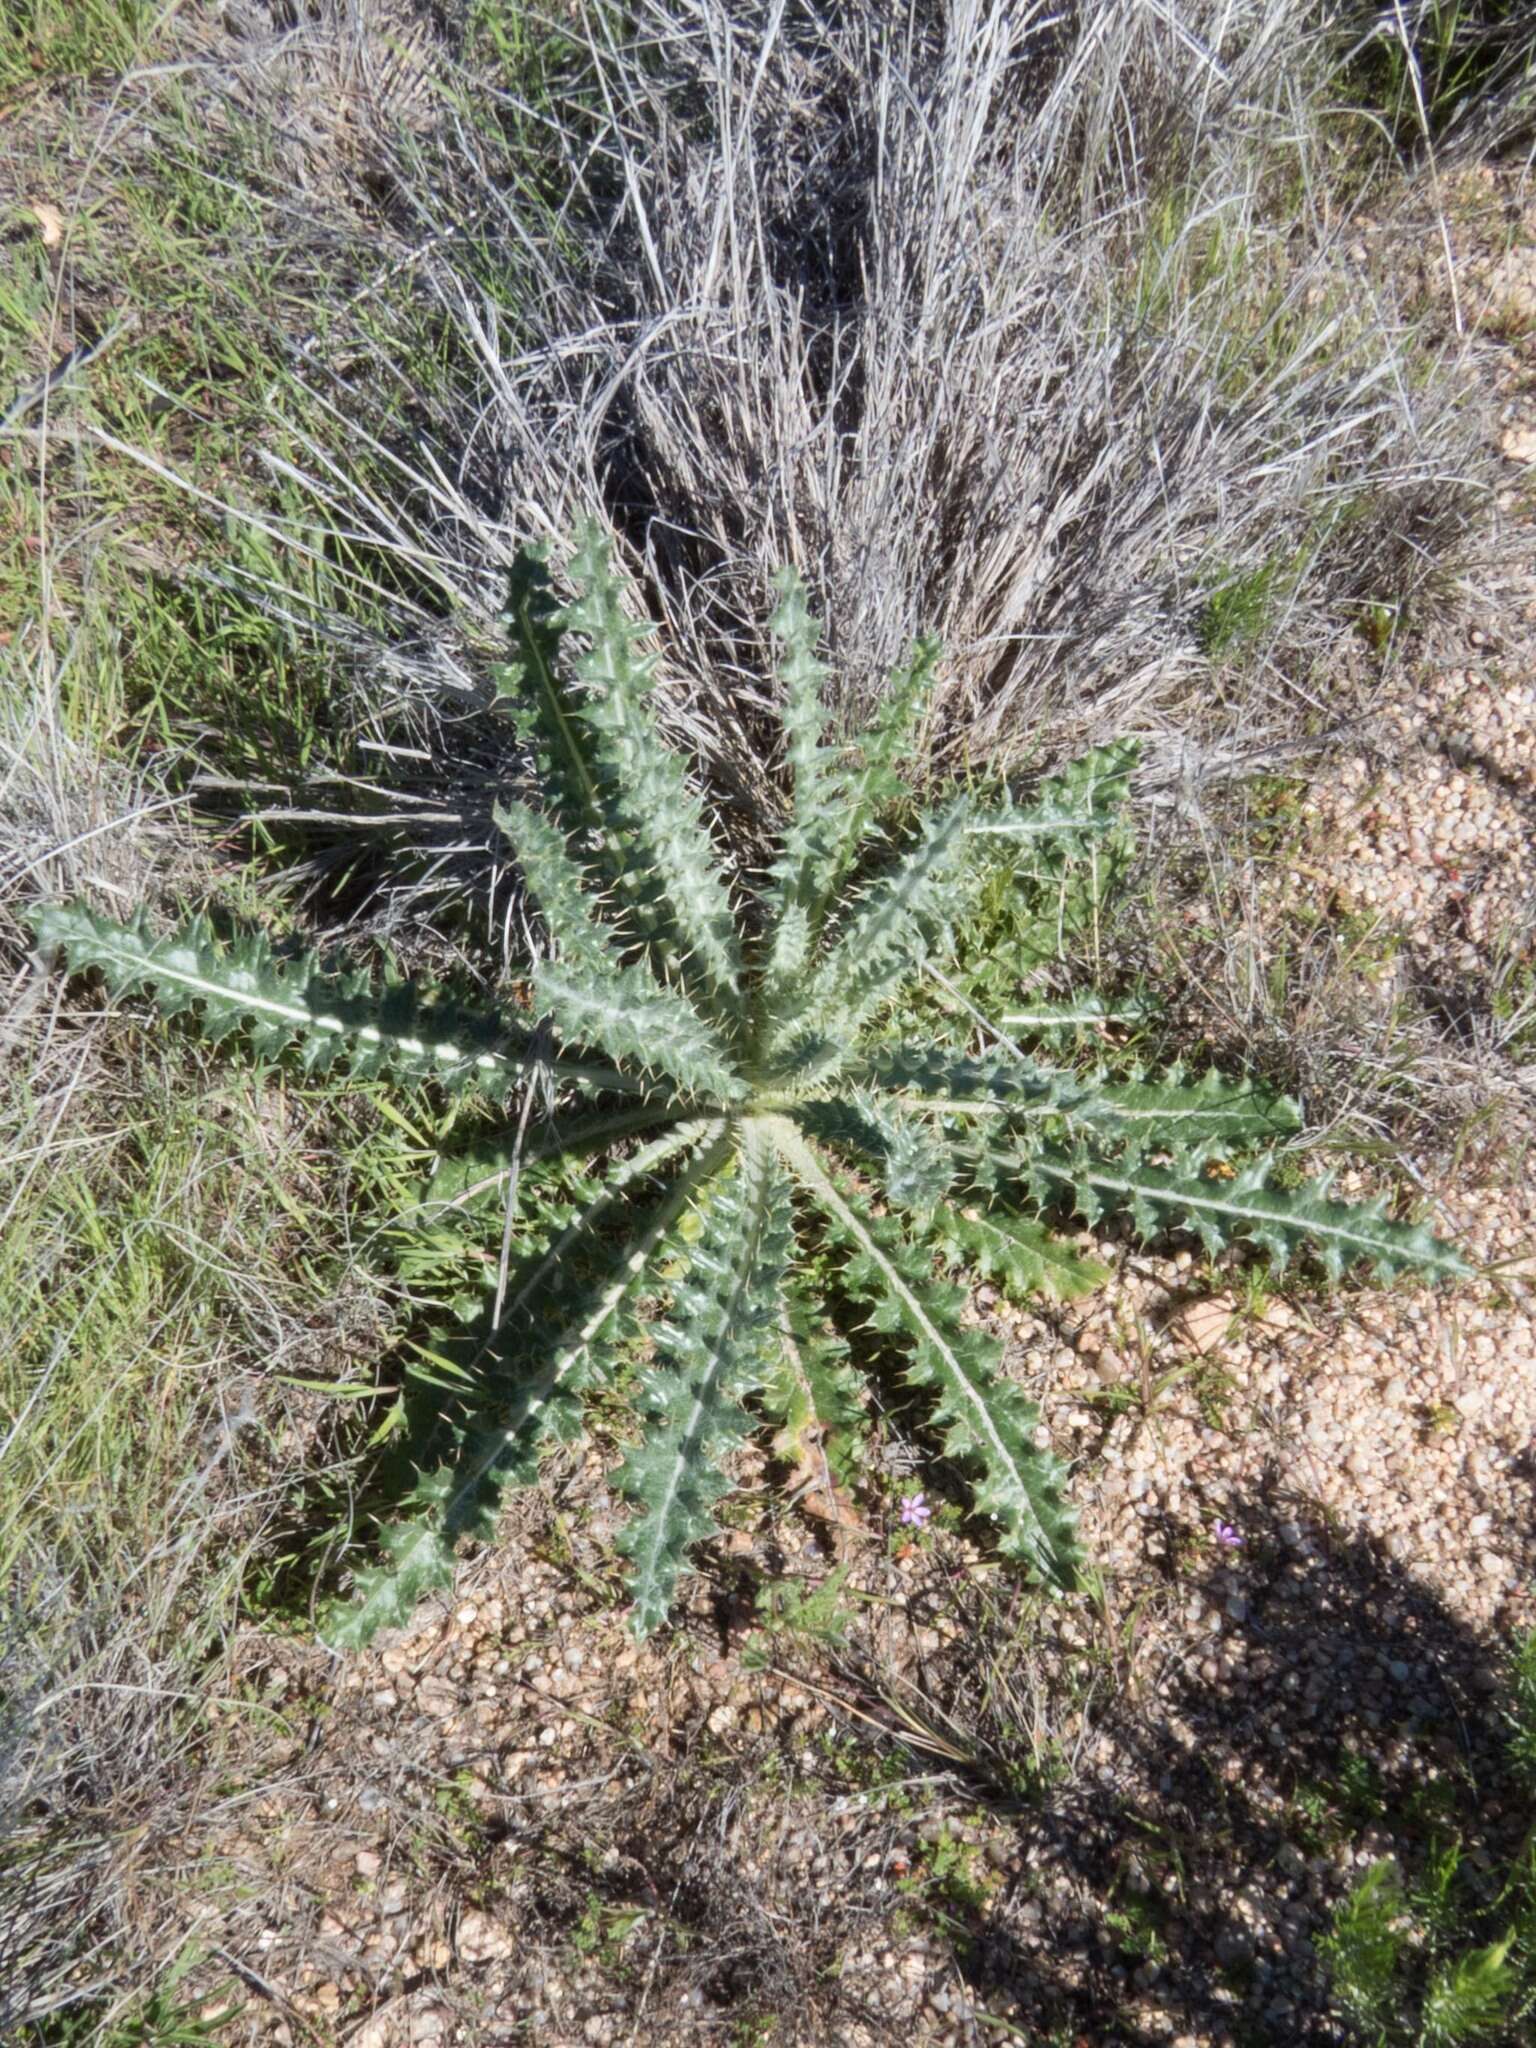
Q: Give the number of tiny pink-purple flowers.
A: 2